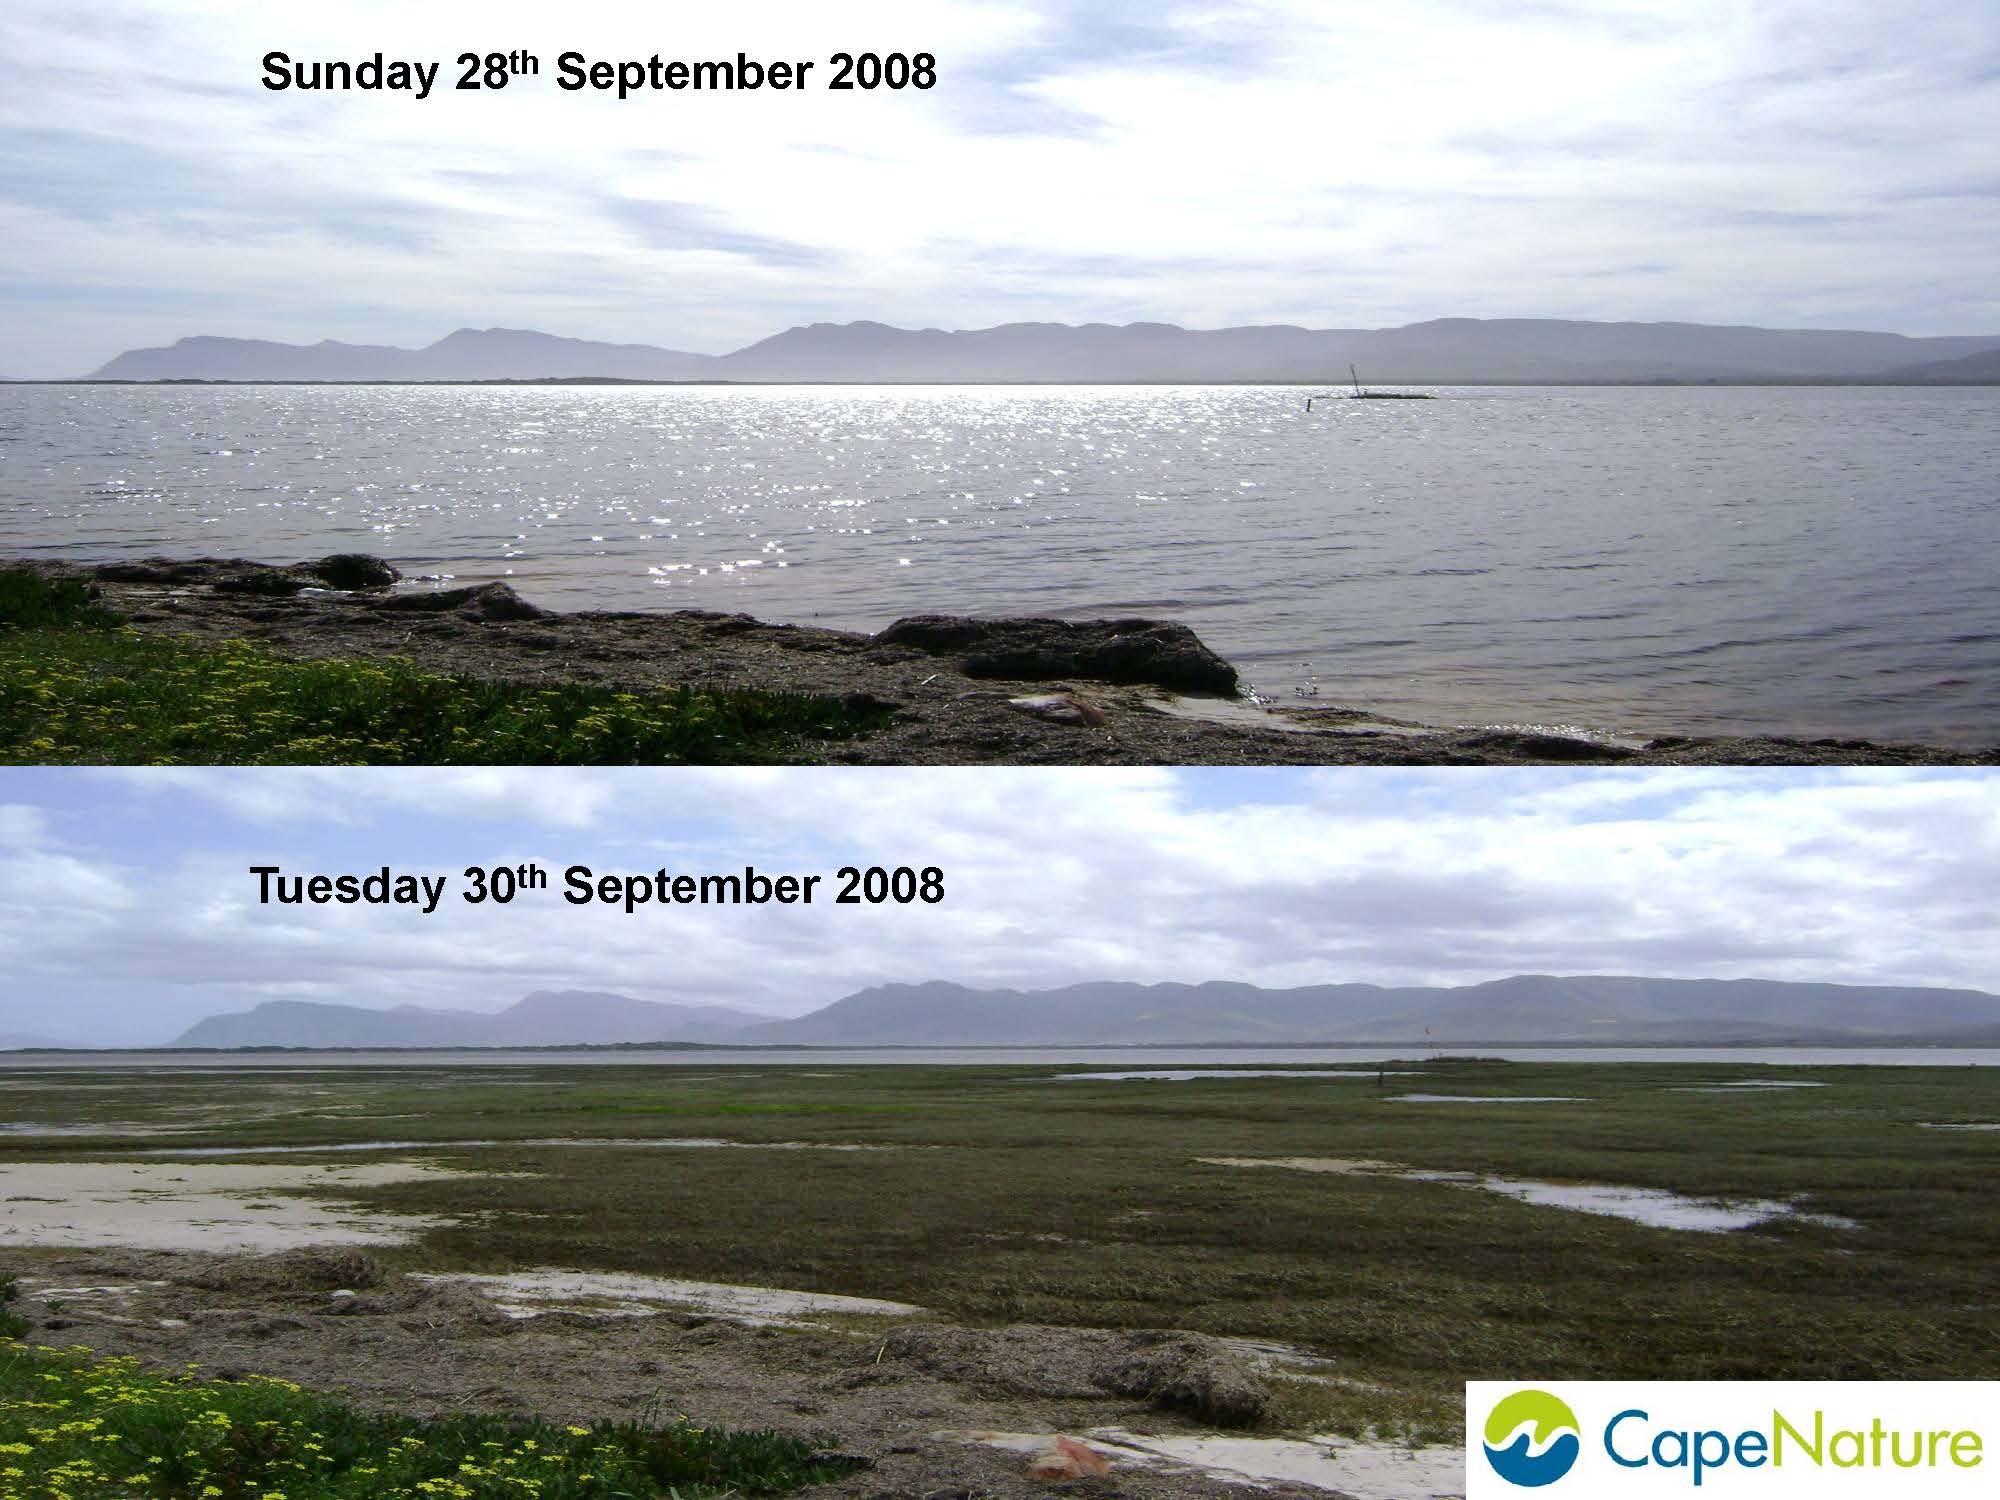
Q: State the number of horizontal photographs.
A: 2